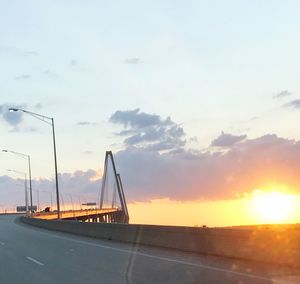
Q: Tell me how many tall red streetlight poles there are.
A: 0